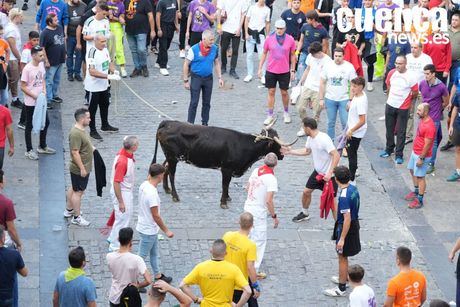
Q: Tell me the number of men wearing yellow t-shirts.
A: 2